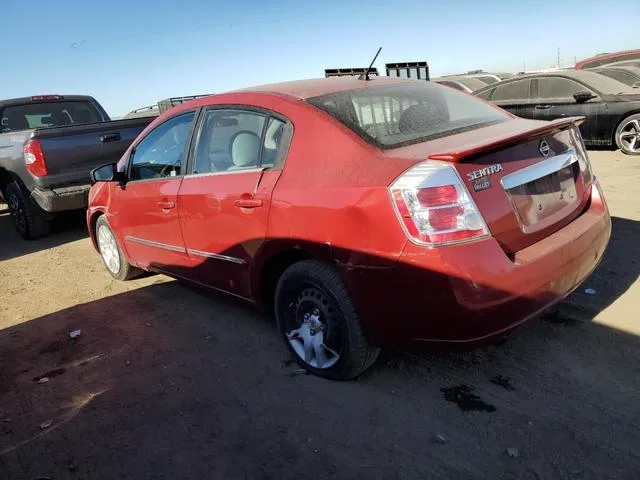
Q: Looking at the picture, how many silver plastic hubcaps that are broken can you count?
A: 1